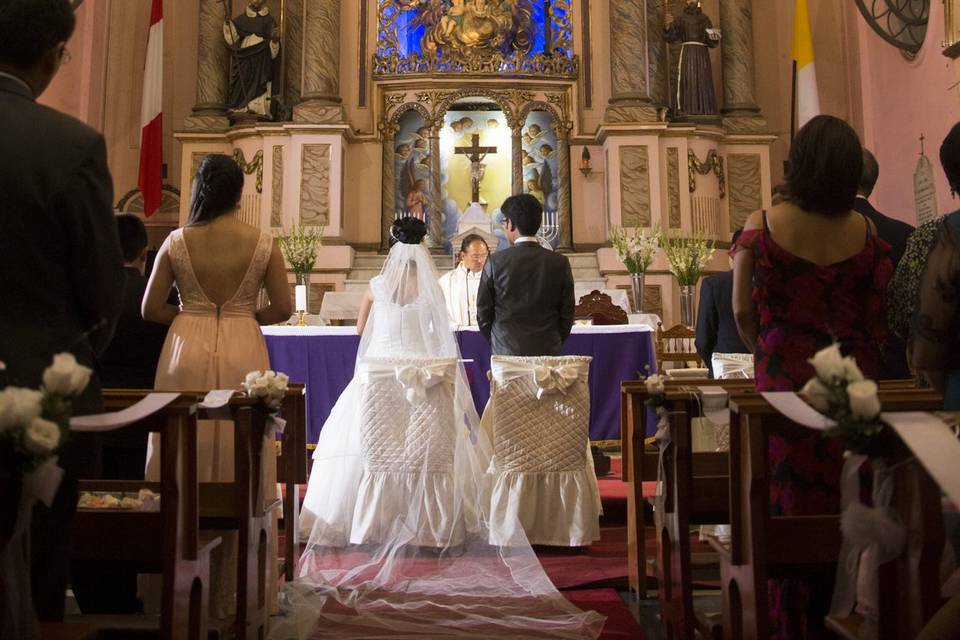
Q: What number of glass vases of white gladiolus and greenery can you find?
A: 3